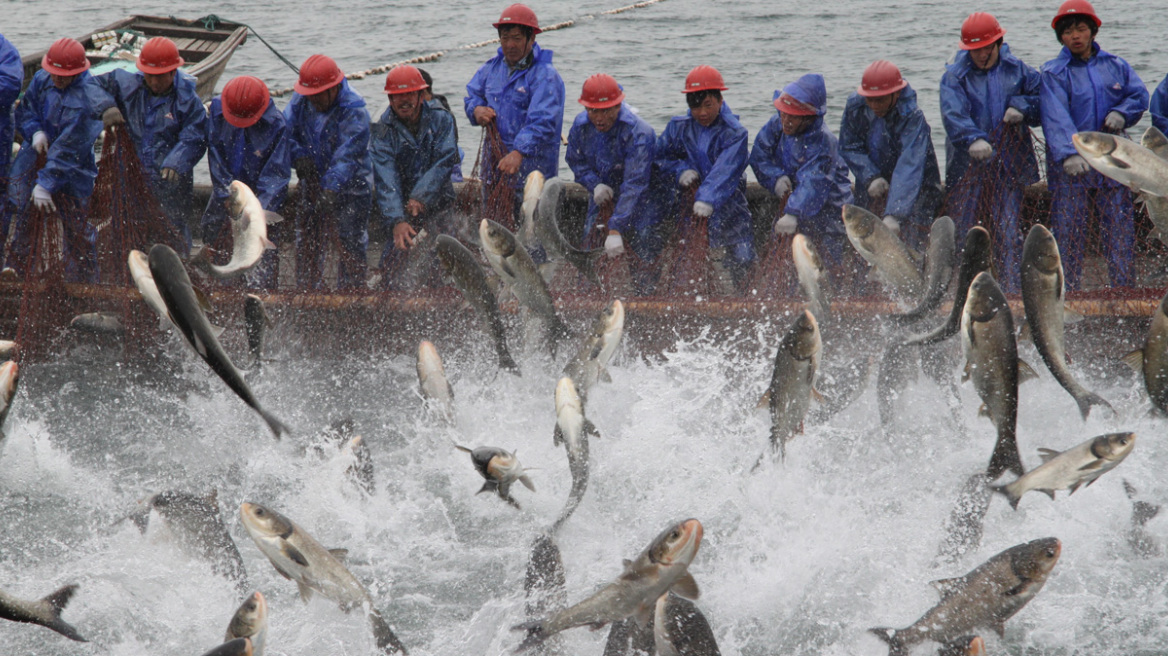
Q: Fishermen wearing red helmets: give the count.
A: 12